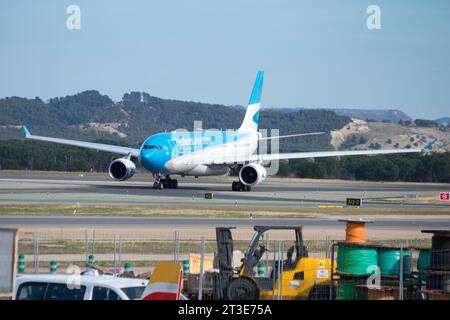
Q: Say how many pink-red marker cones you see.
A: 0